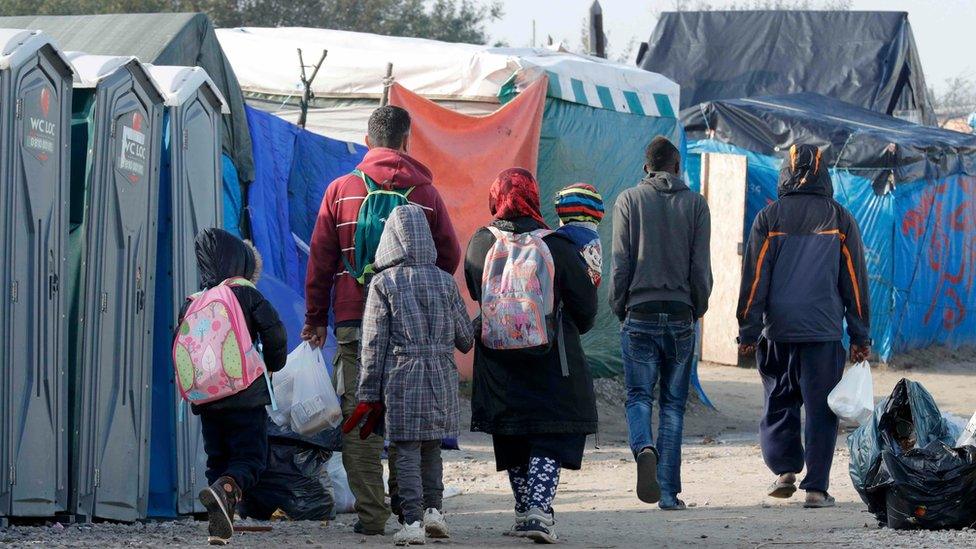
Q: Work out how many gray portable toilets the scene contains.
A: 3